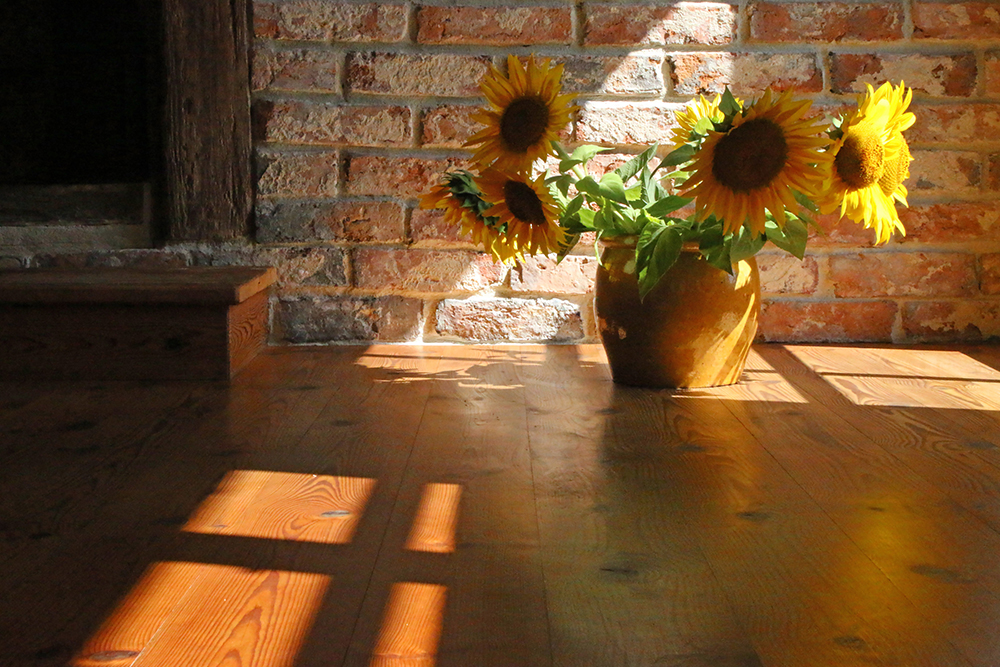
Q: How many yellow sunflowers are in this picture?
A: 7